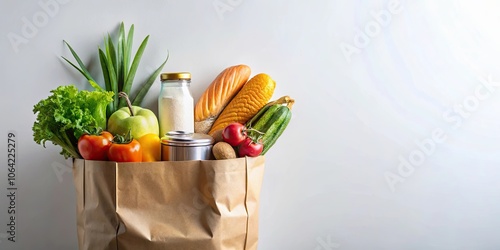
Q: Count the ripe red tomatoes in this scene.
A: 4